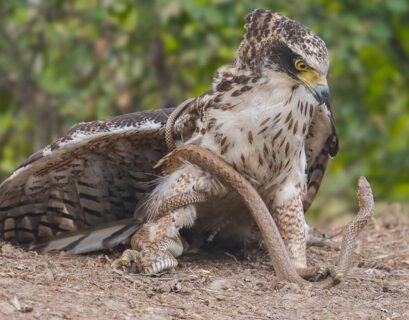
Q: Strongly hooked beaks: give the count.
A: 1